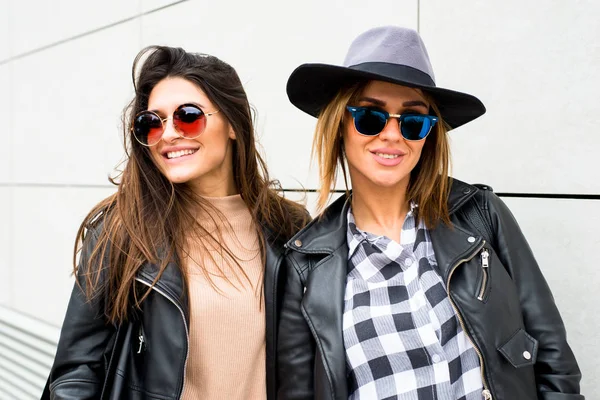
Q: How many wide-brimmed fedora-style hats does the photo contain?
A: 1